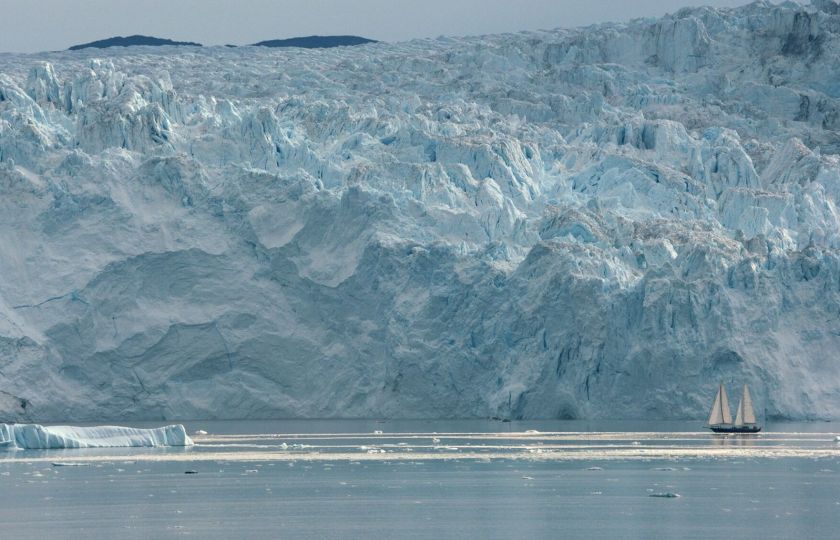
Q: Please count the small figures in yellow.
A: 0